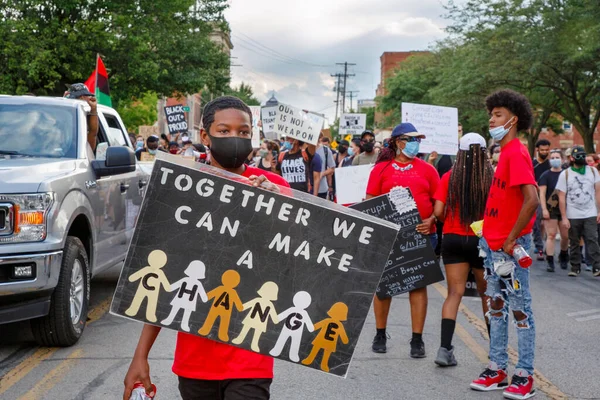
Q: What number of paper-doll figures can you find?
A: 6